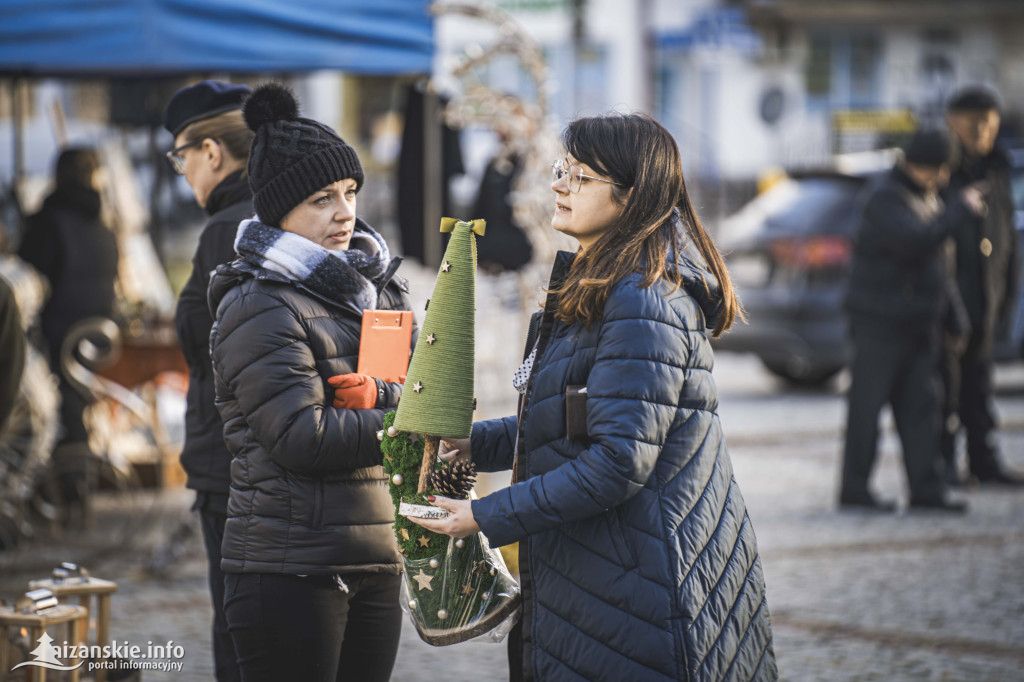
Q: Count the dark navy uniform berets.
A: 1